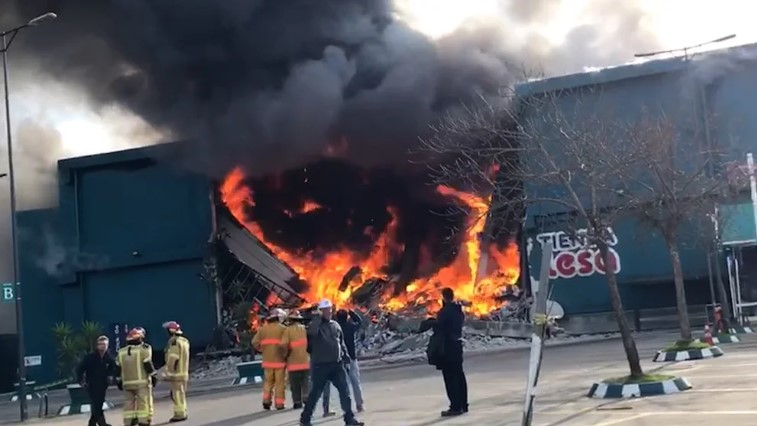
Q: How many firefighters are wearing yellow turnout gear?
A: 2